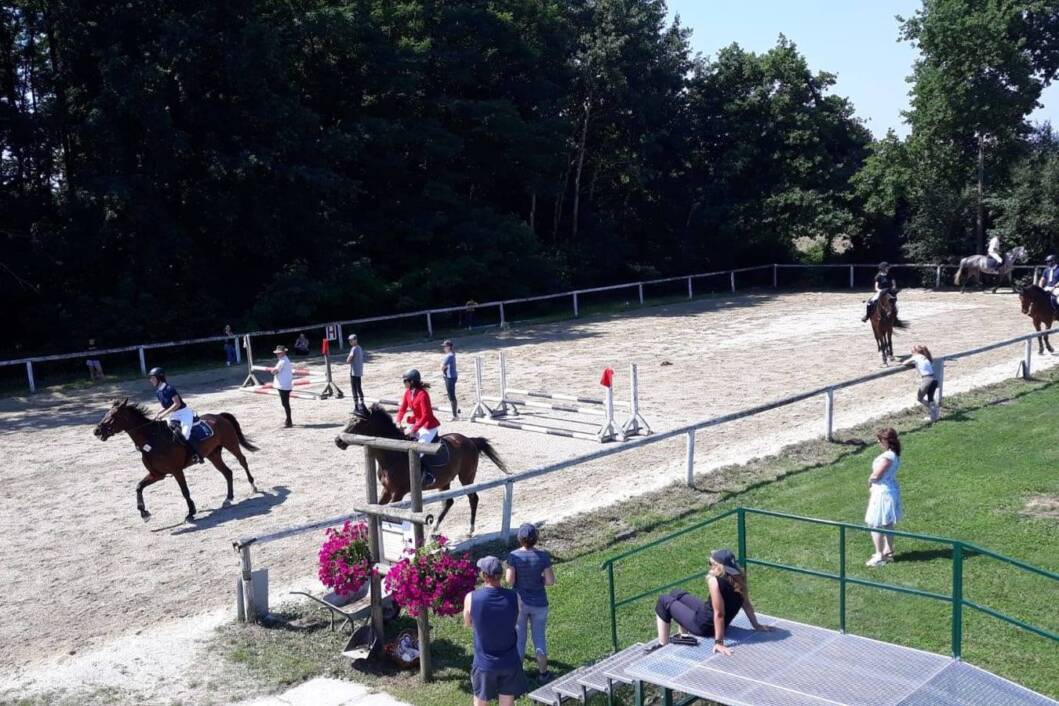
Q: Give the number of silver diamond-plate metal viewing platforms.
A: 1